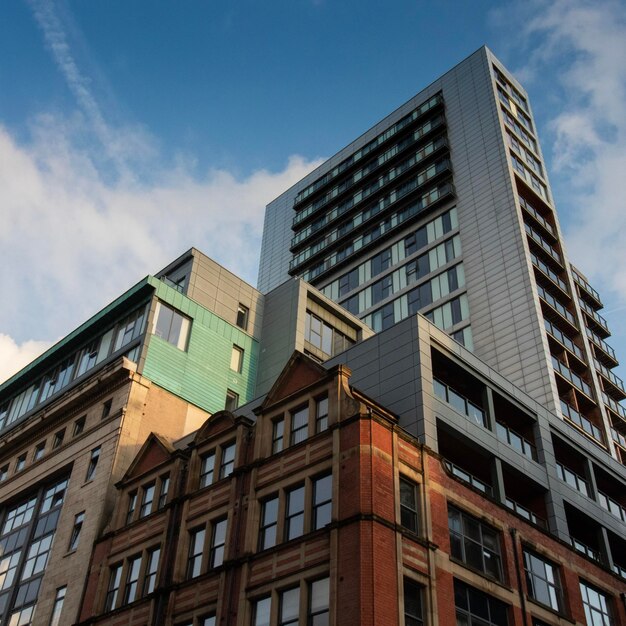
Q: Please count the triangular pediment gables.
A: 2